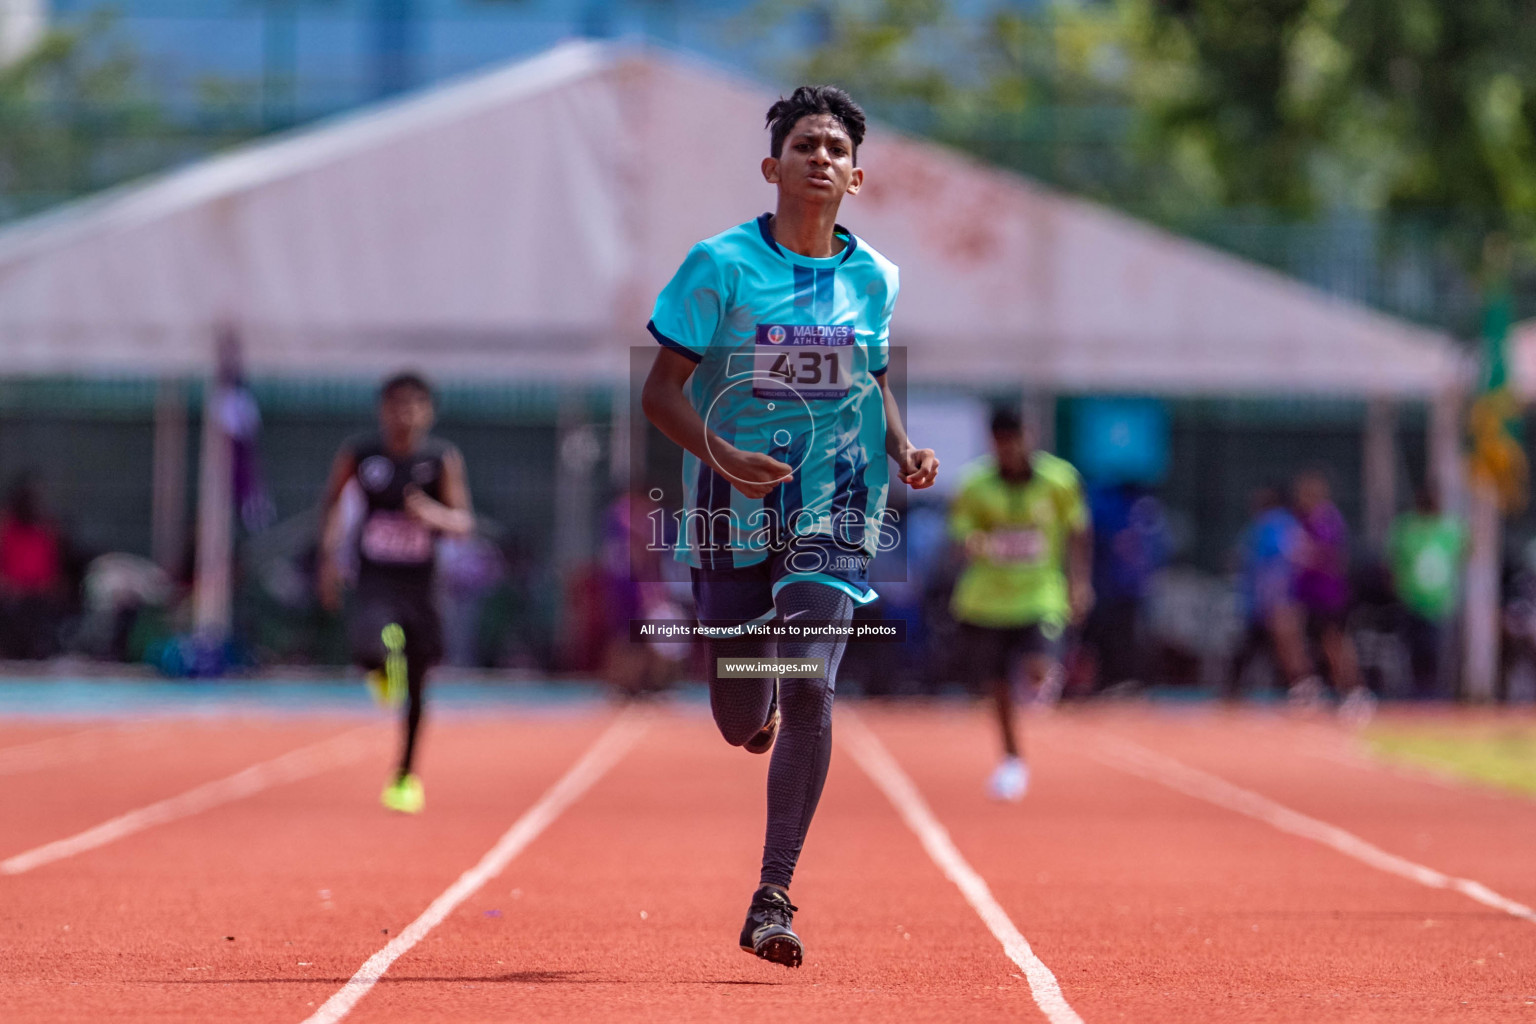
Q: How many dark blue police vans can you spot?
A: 0